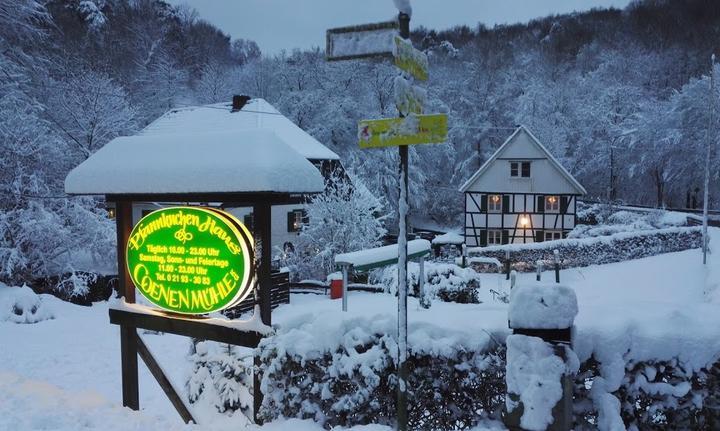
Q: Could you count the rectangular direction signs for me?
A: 4